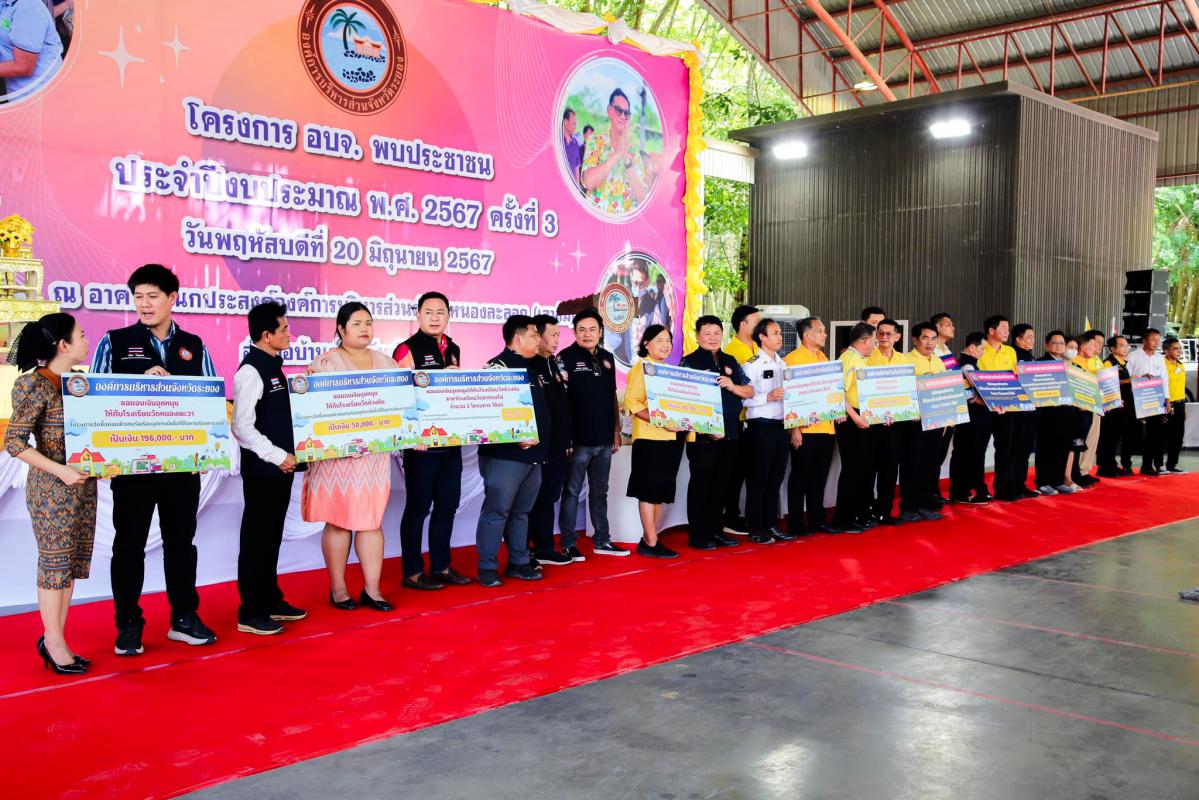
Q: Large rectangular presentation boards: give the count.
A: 13